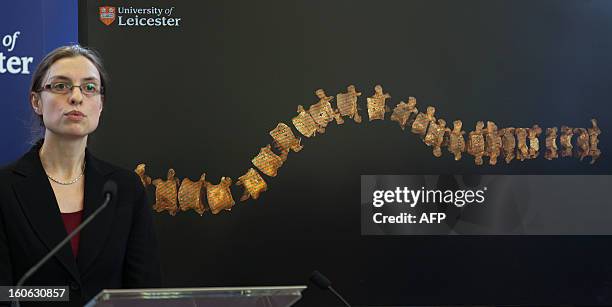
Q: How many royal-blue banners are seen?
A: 1